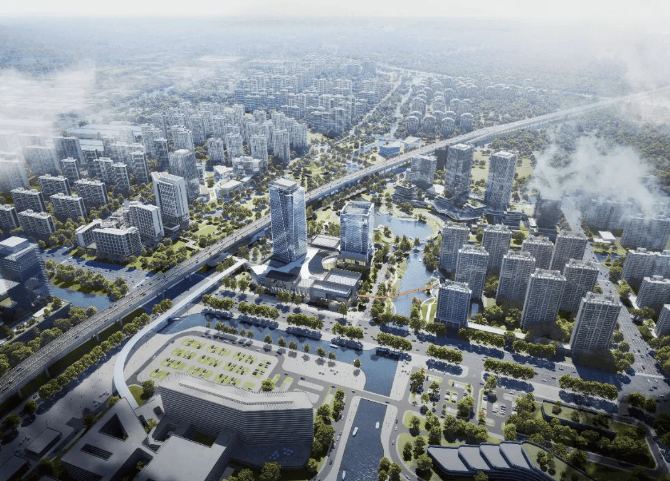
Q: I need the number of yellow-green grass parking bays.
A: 12